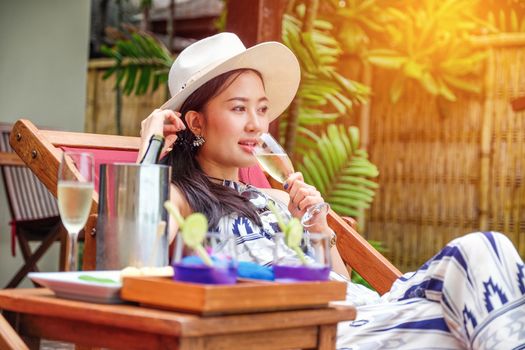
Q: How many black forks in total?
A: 0